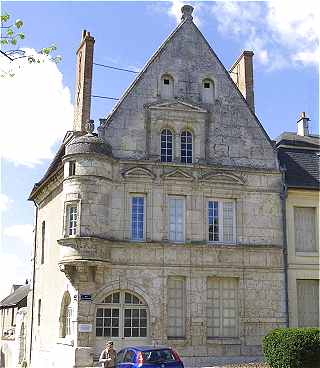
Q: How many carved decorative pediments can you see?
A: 4